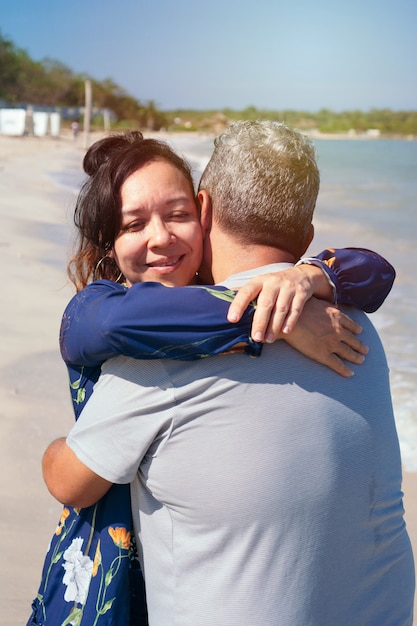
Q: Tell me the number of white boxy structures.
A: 3